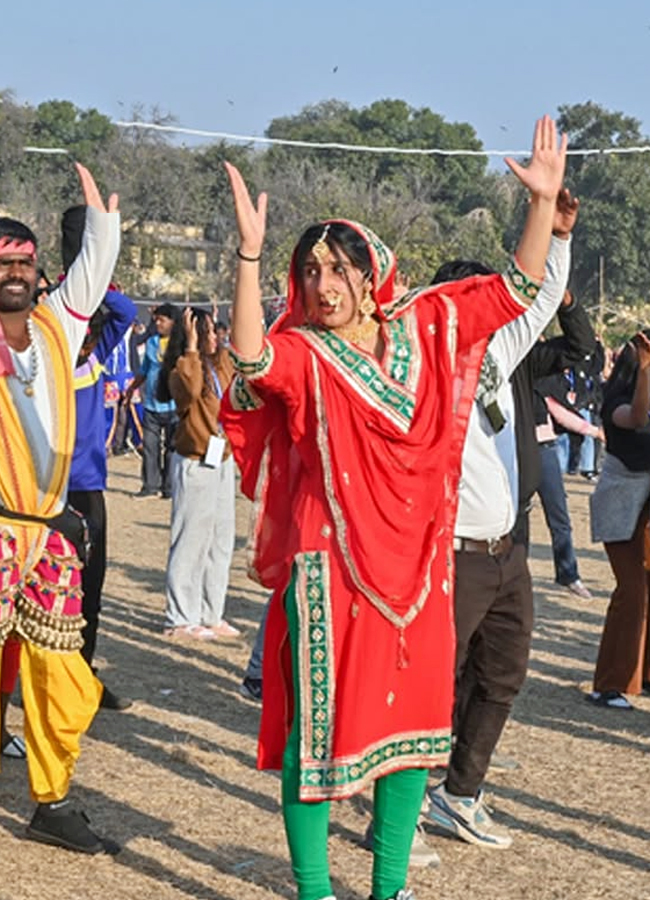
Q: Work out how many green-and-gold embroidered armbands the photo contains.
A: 2